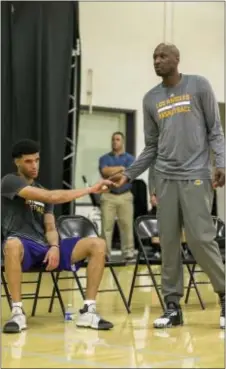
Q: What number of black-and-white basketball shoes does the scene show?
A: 4